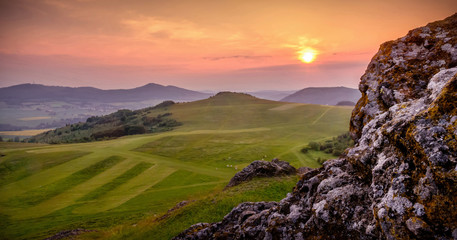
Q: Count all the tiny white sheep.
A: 7